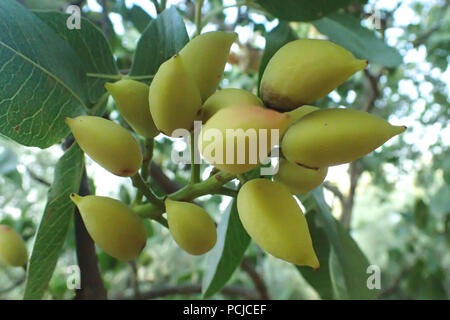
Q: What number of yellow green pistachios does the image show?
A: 14